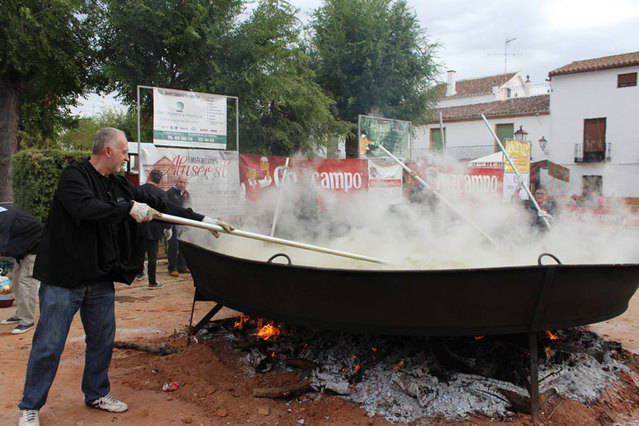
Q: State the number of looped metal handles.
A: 2